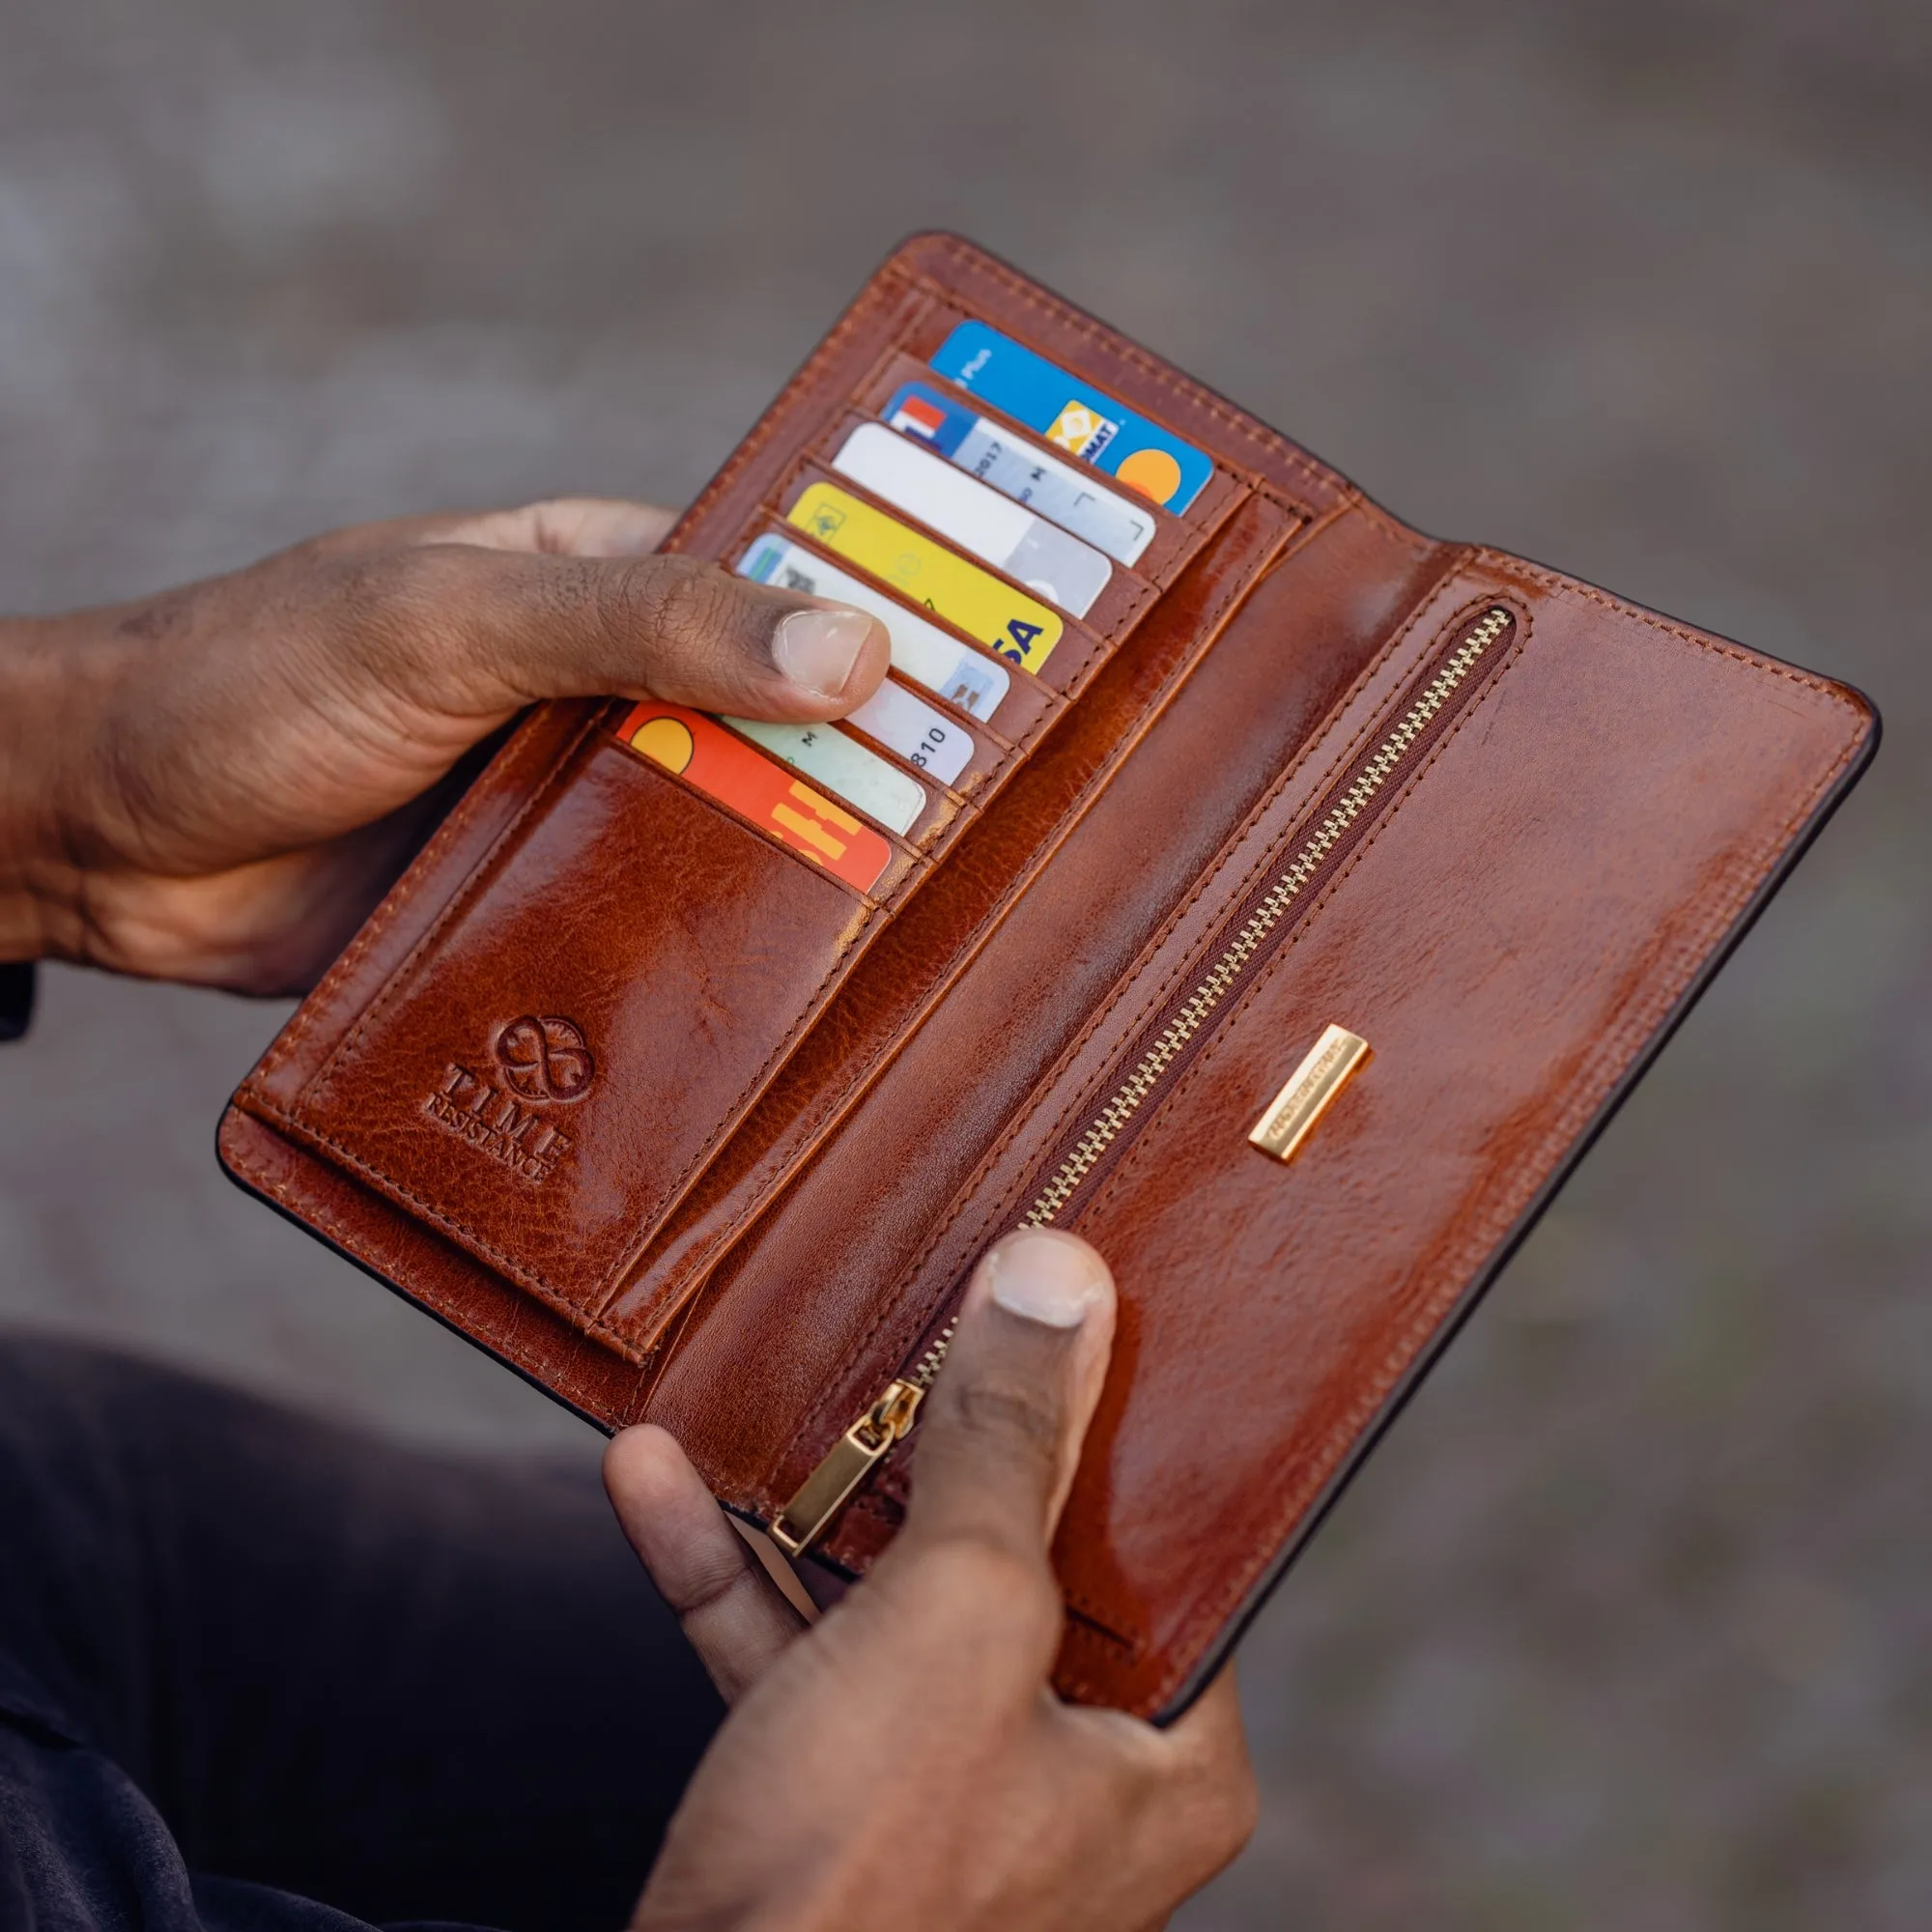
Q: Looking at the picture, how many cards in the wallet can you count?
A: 8